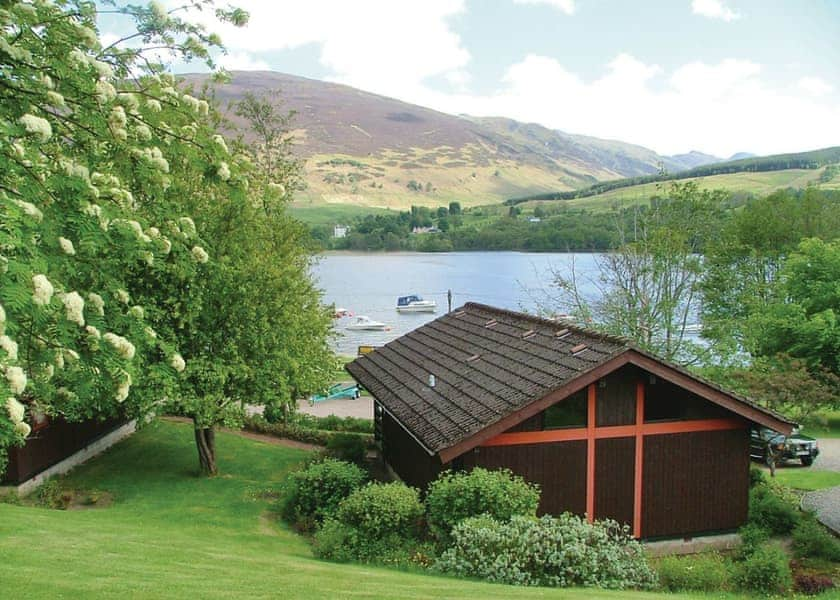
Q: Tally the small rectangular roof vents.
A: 6